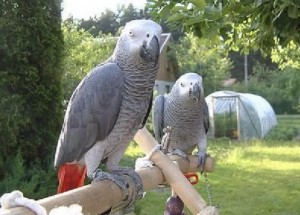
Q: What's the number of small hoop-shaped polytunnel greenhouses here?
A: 1